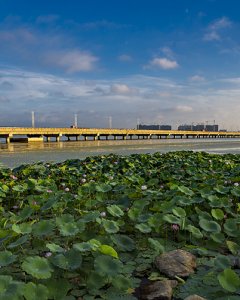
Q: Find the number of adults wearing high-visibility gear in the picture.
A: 0